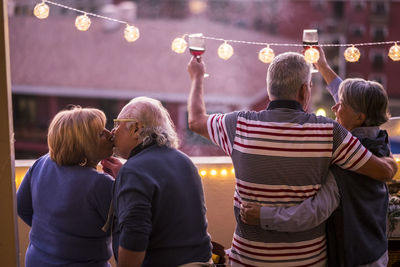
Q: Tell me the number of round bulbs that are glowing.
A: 9